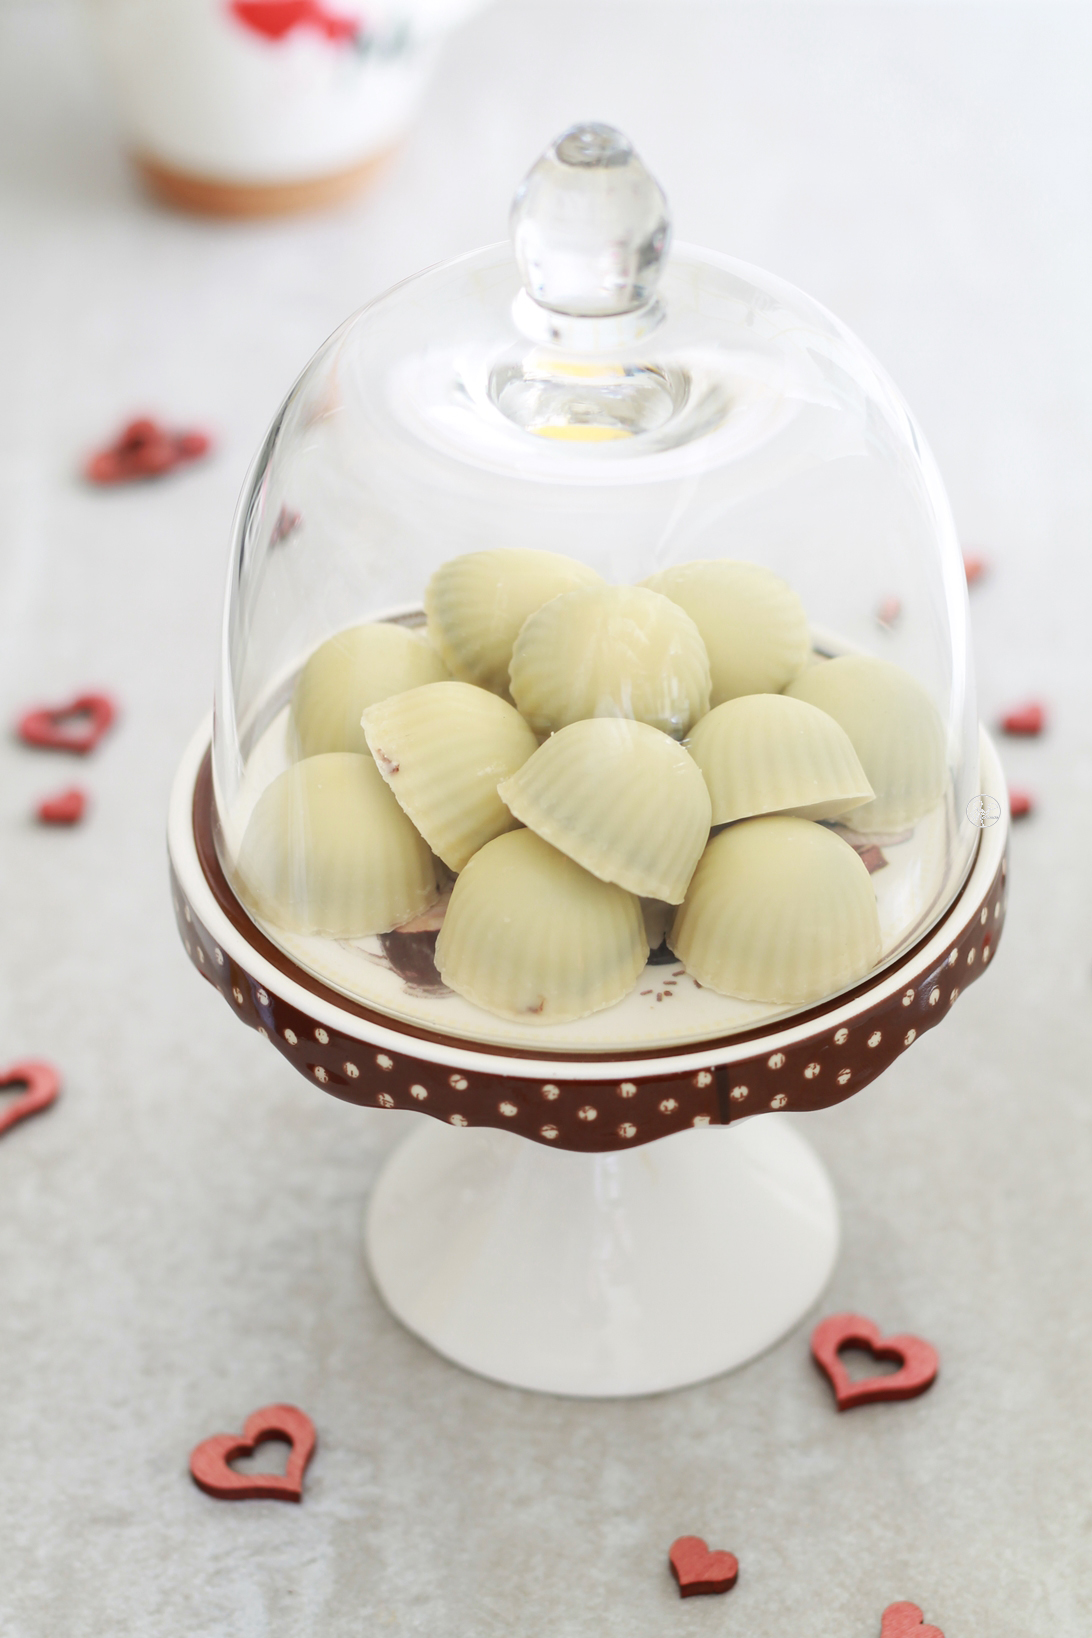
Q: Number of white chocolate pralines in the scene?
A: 11